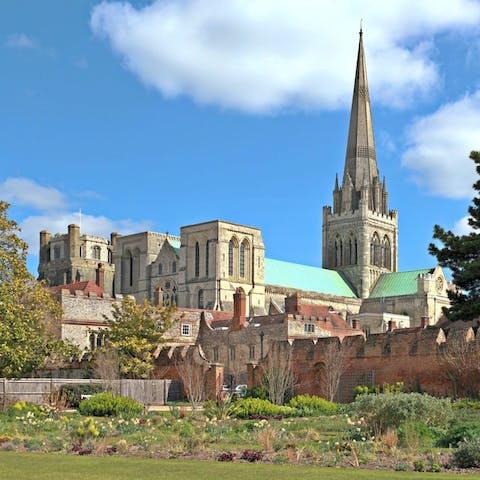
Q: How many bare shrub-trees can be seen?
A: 5